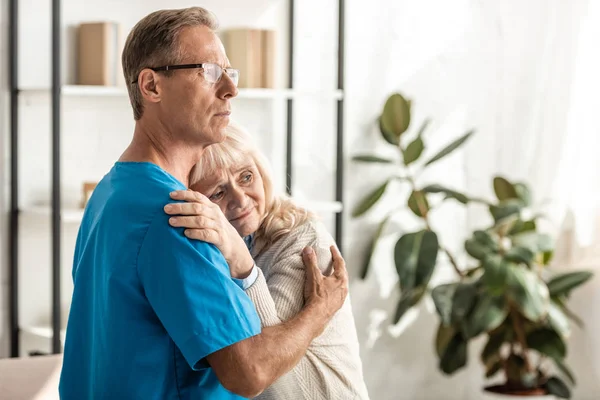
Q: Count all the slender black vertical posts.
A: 4